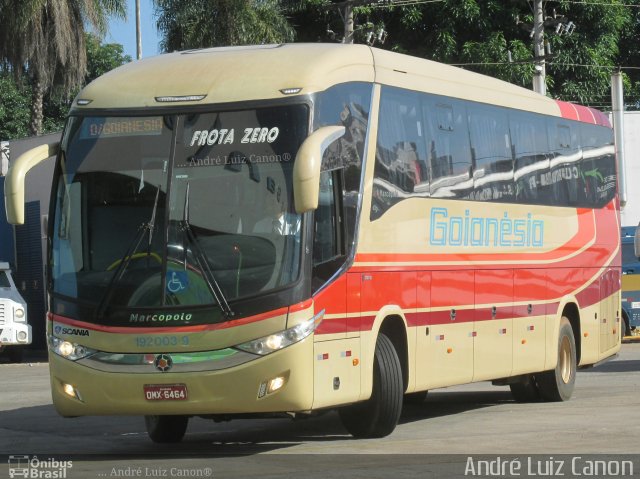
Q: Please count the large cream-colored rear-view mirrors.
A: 2